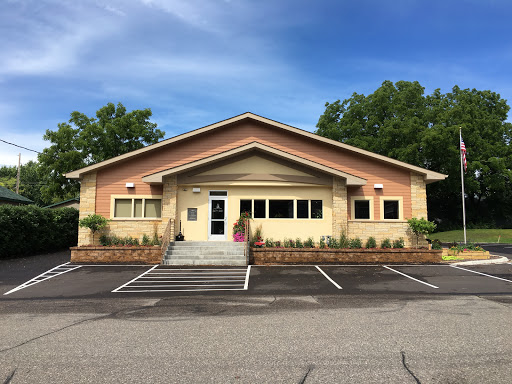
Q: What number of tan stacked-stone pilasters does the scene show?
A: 4